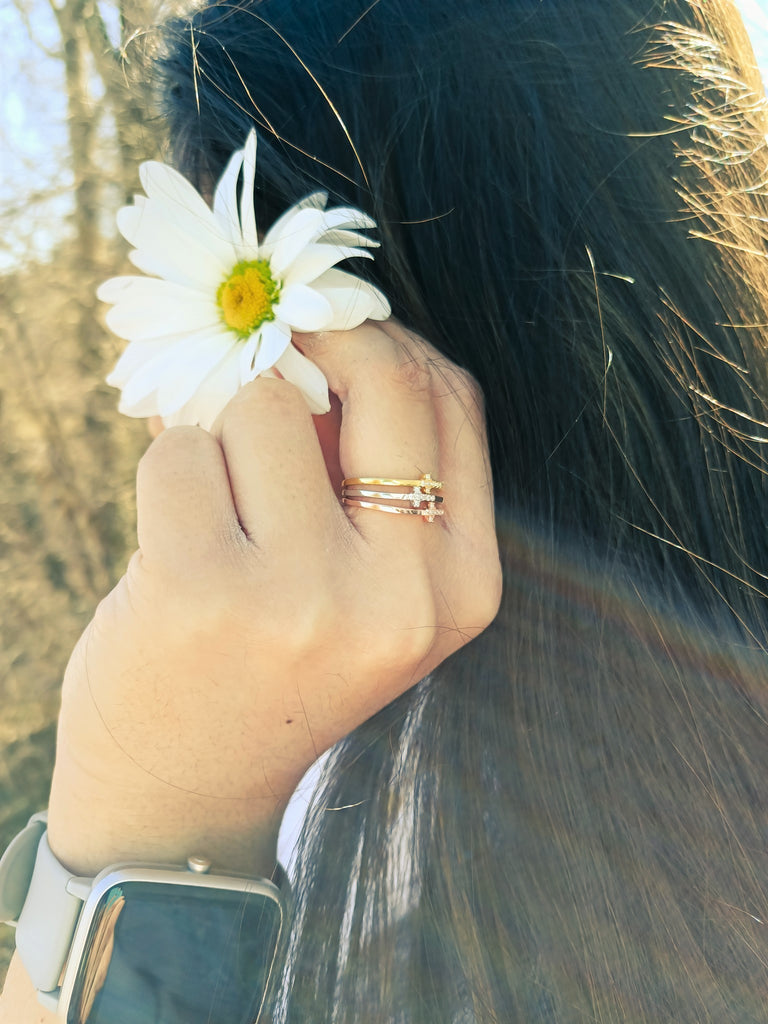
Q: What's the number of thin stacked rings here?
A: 3